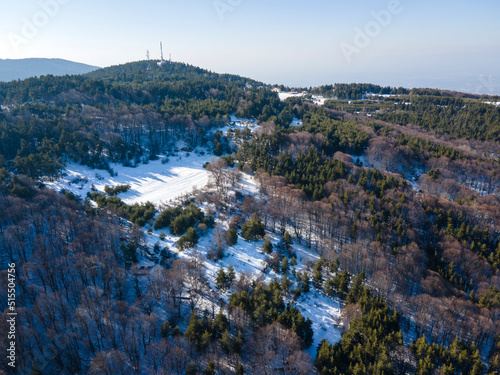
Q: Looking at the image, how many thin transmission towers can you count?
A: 3